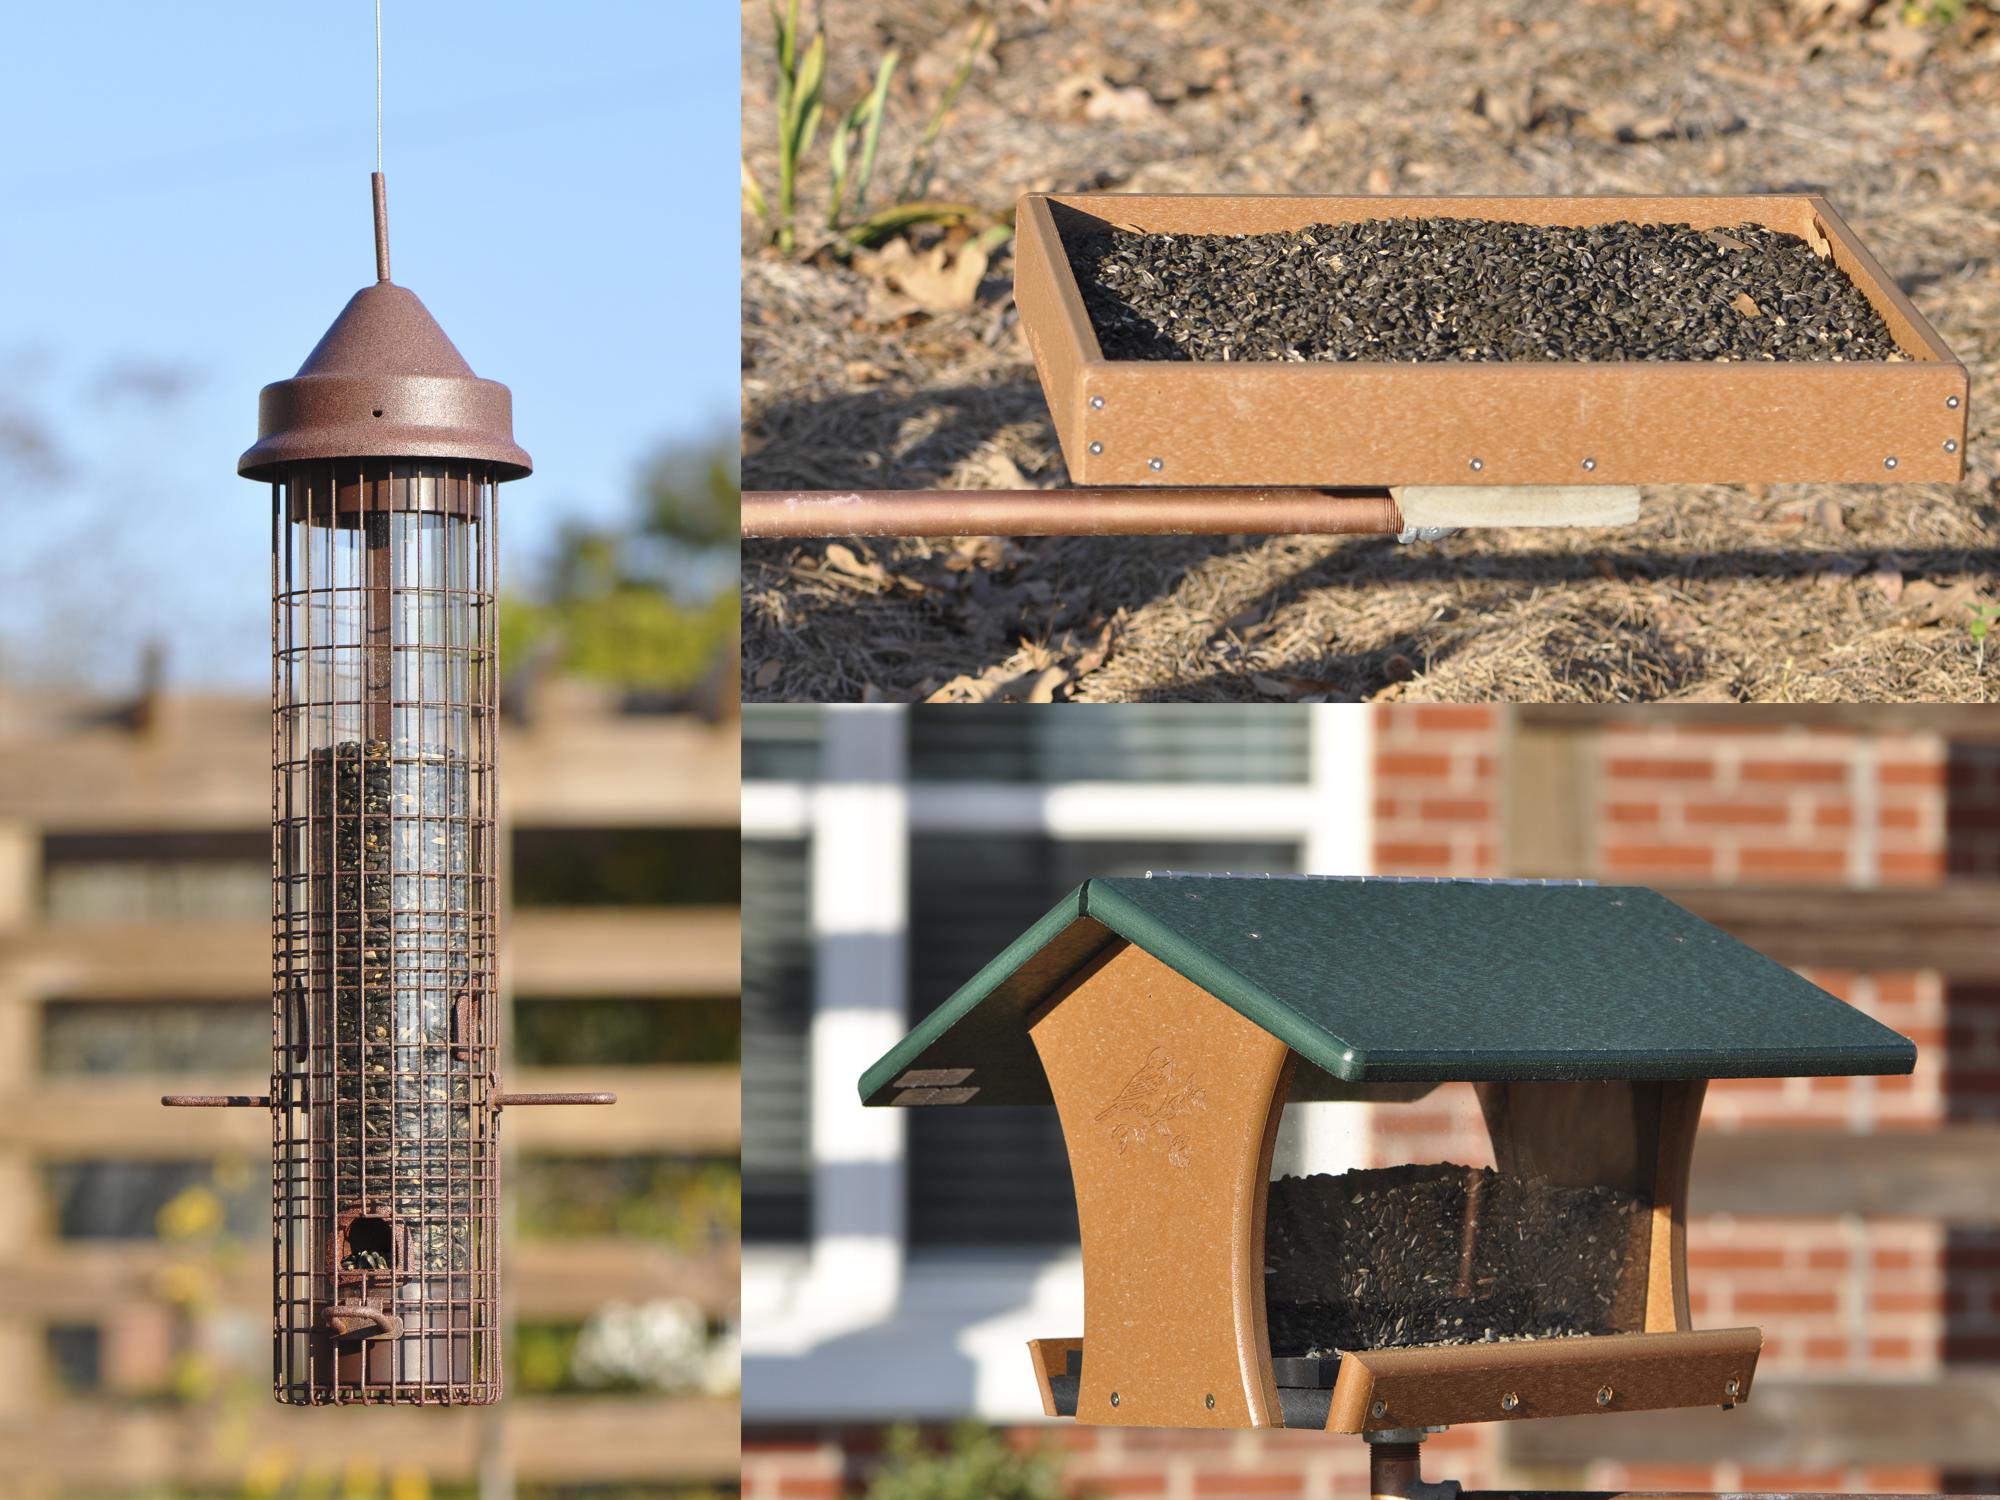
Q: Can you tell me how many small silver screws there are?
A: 14